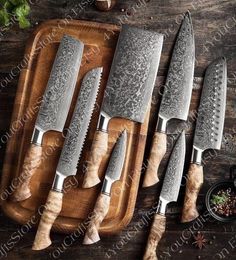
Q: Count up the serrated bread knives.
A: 1